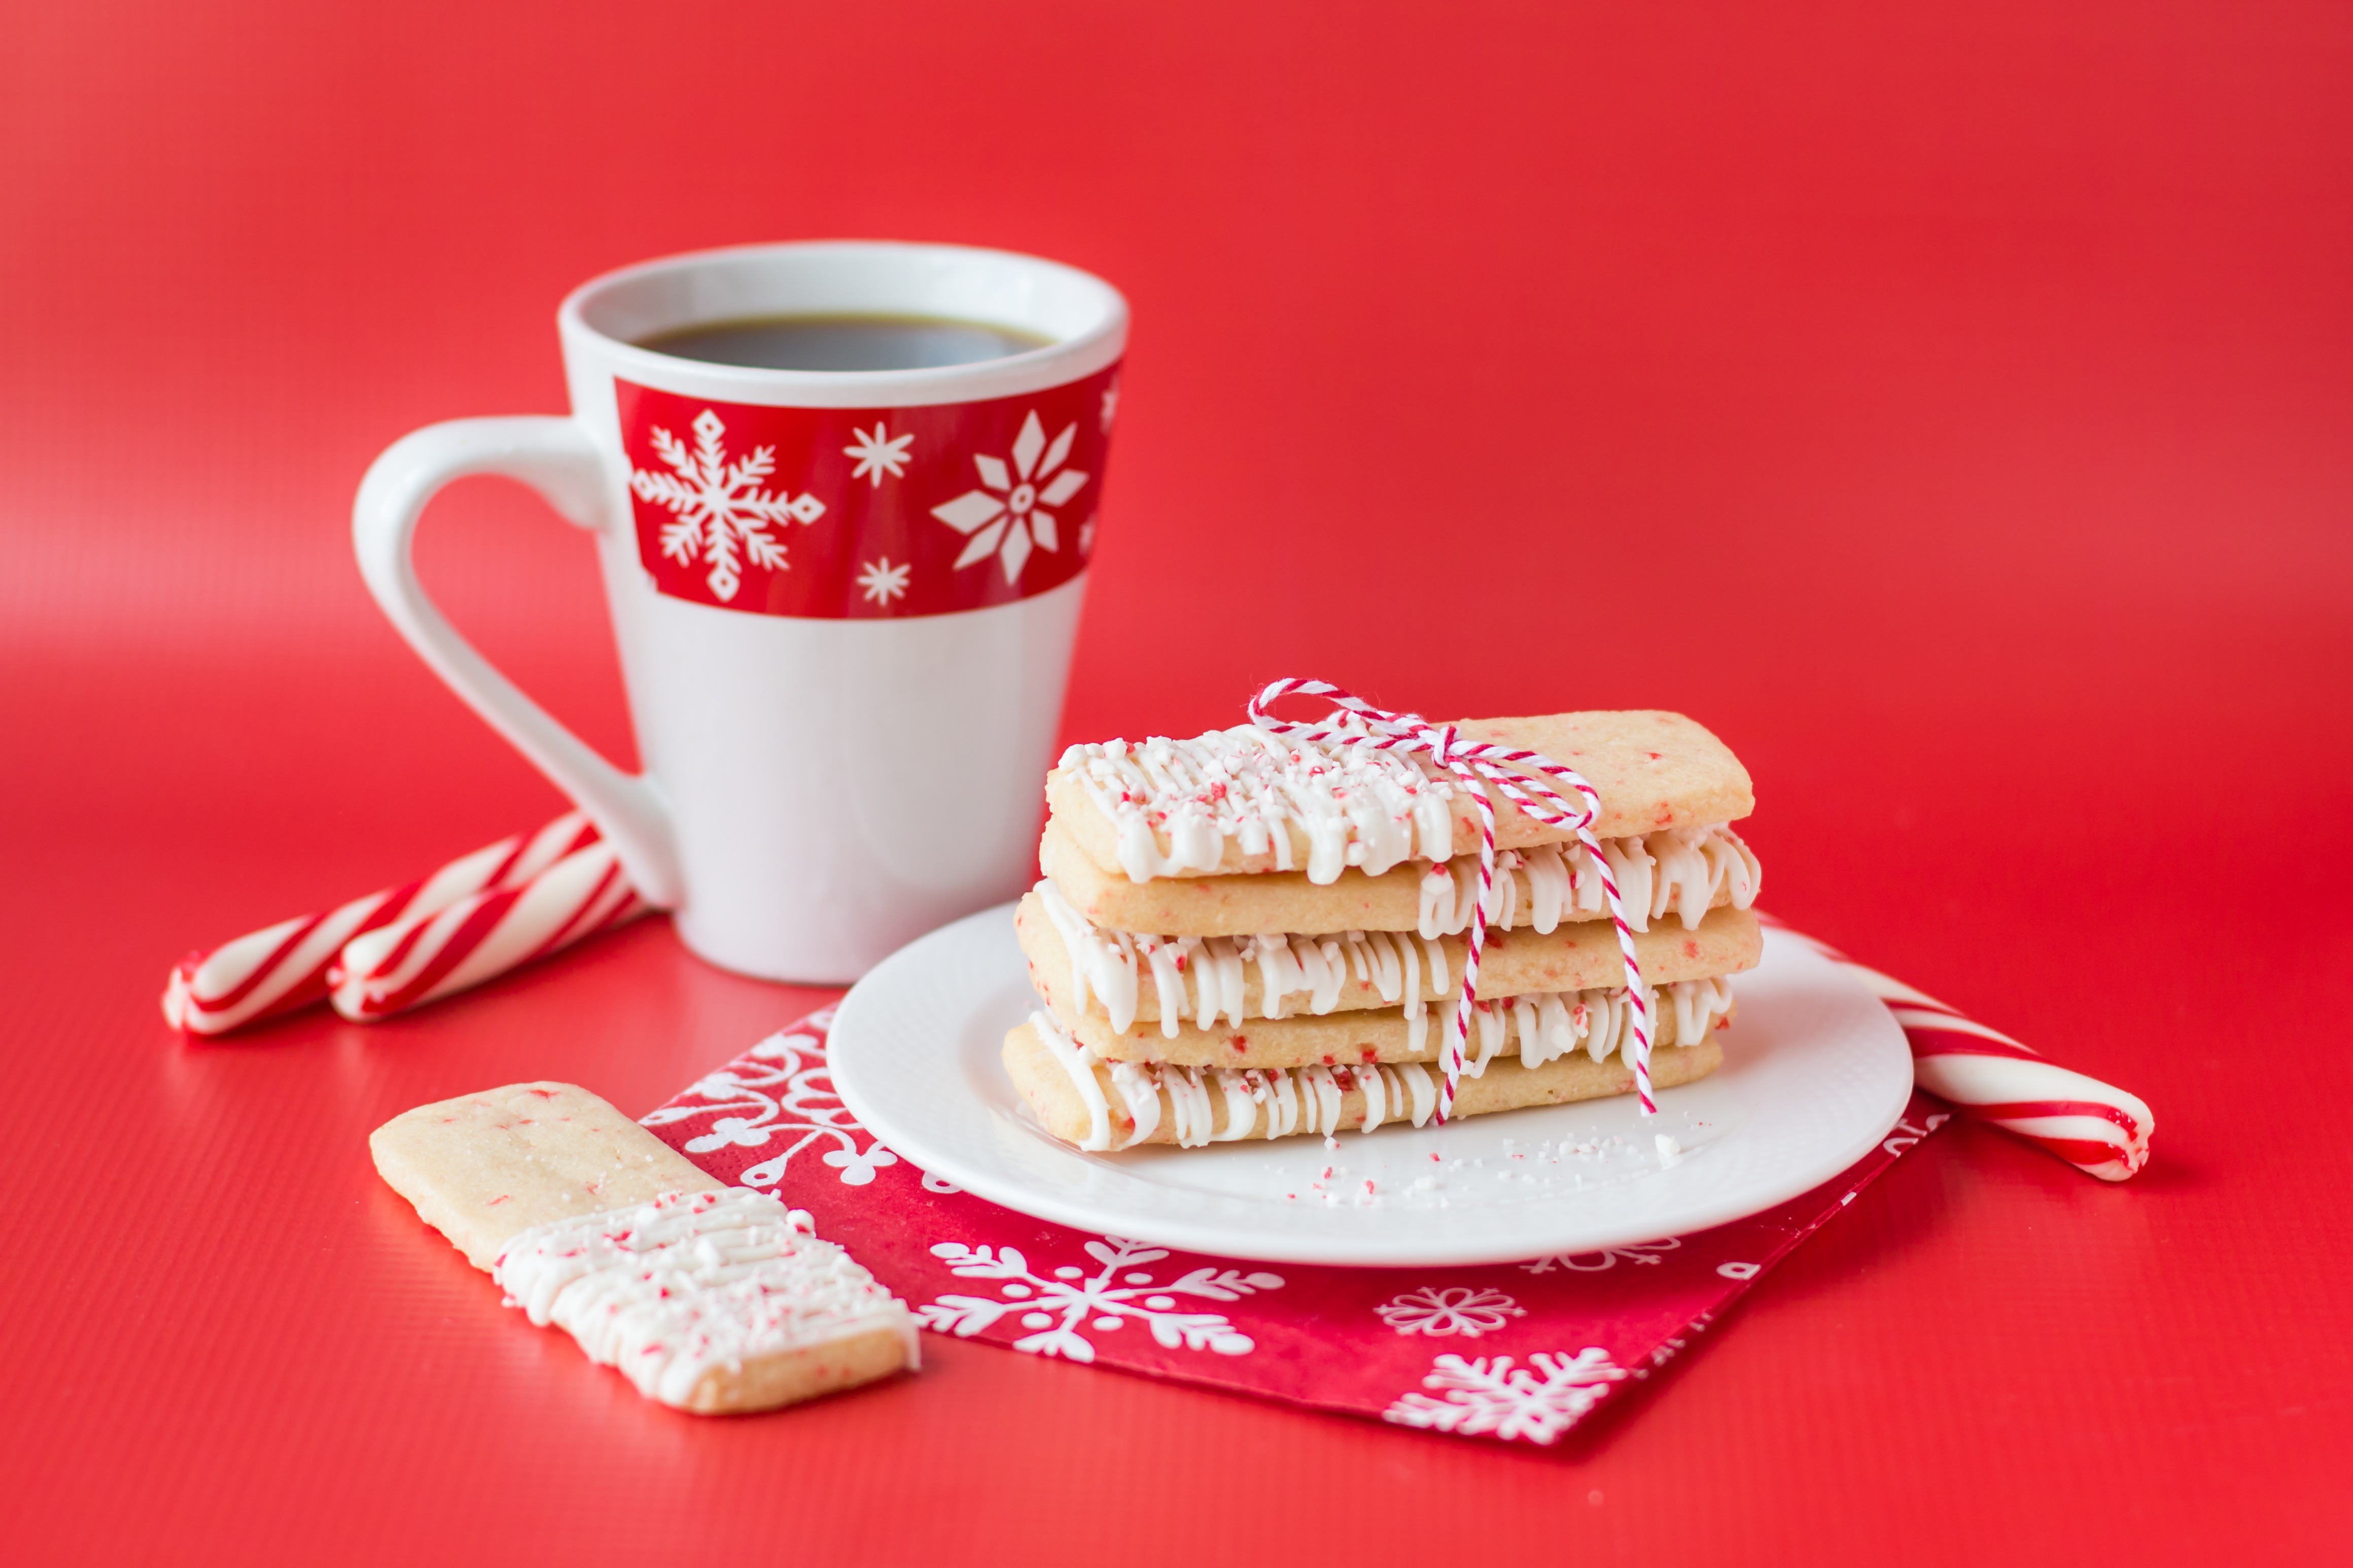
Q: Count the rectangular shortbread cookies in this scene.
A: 6